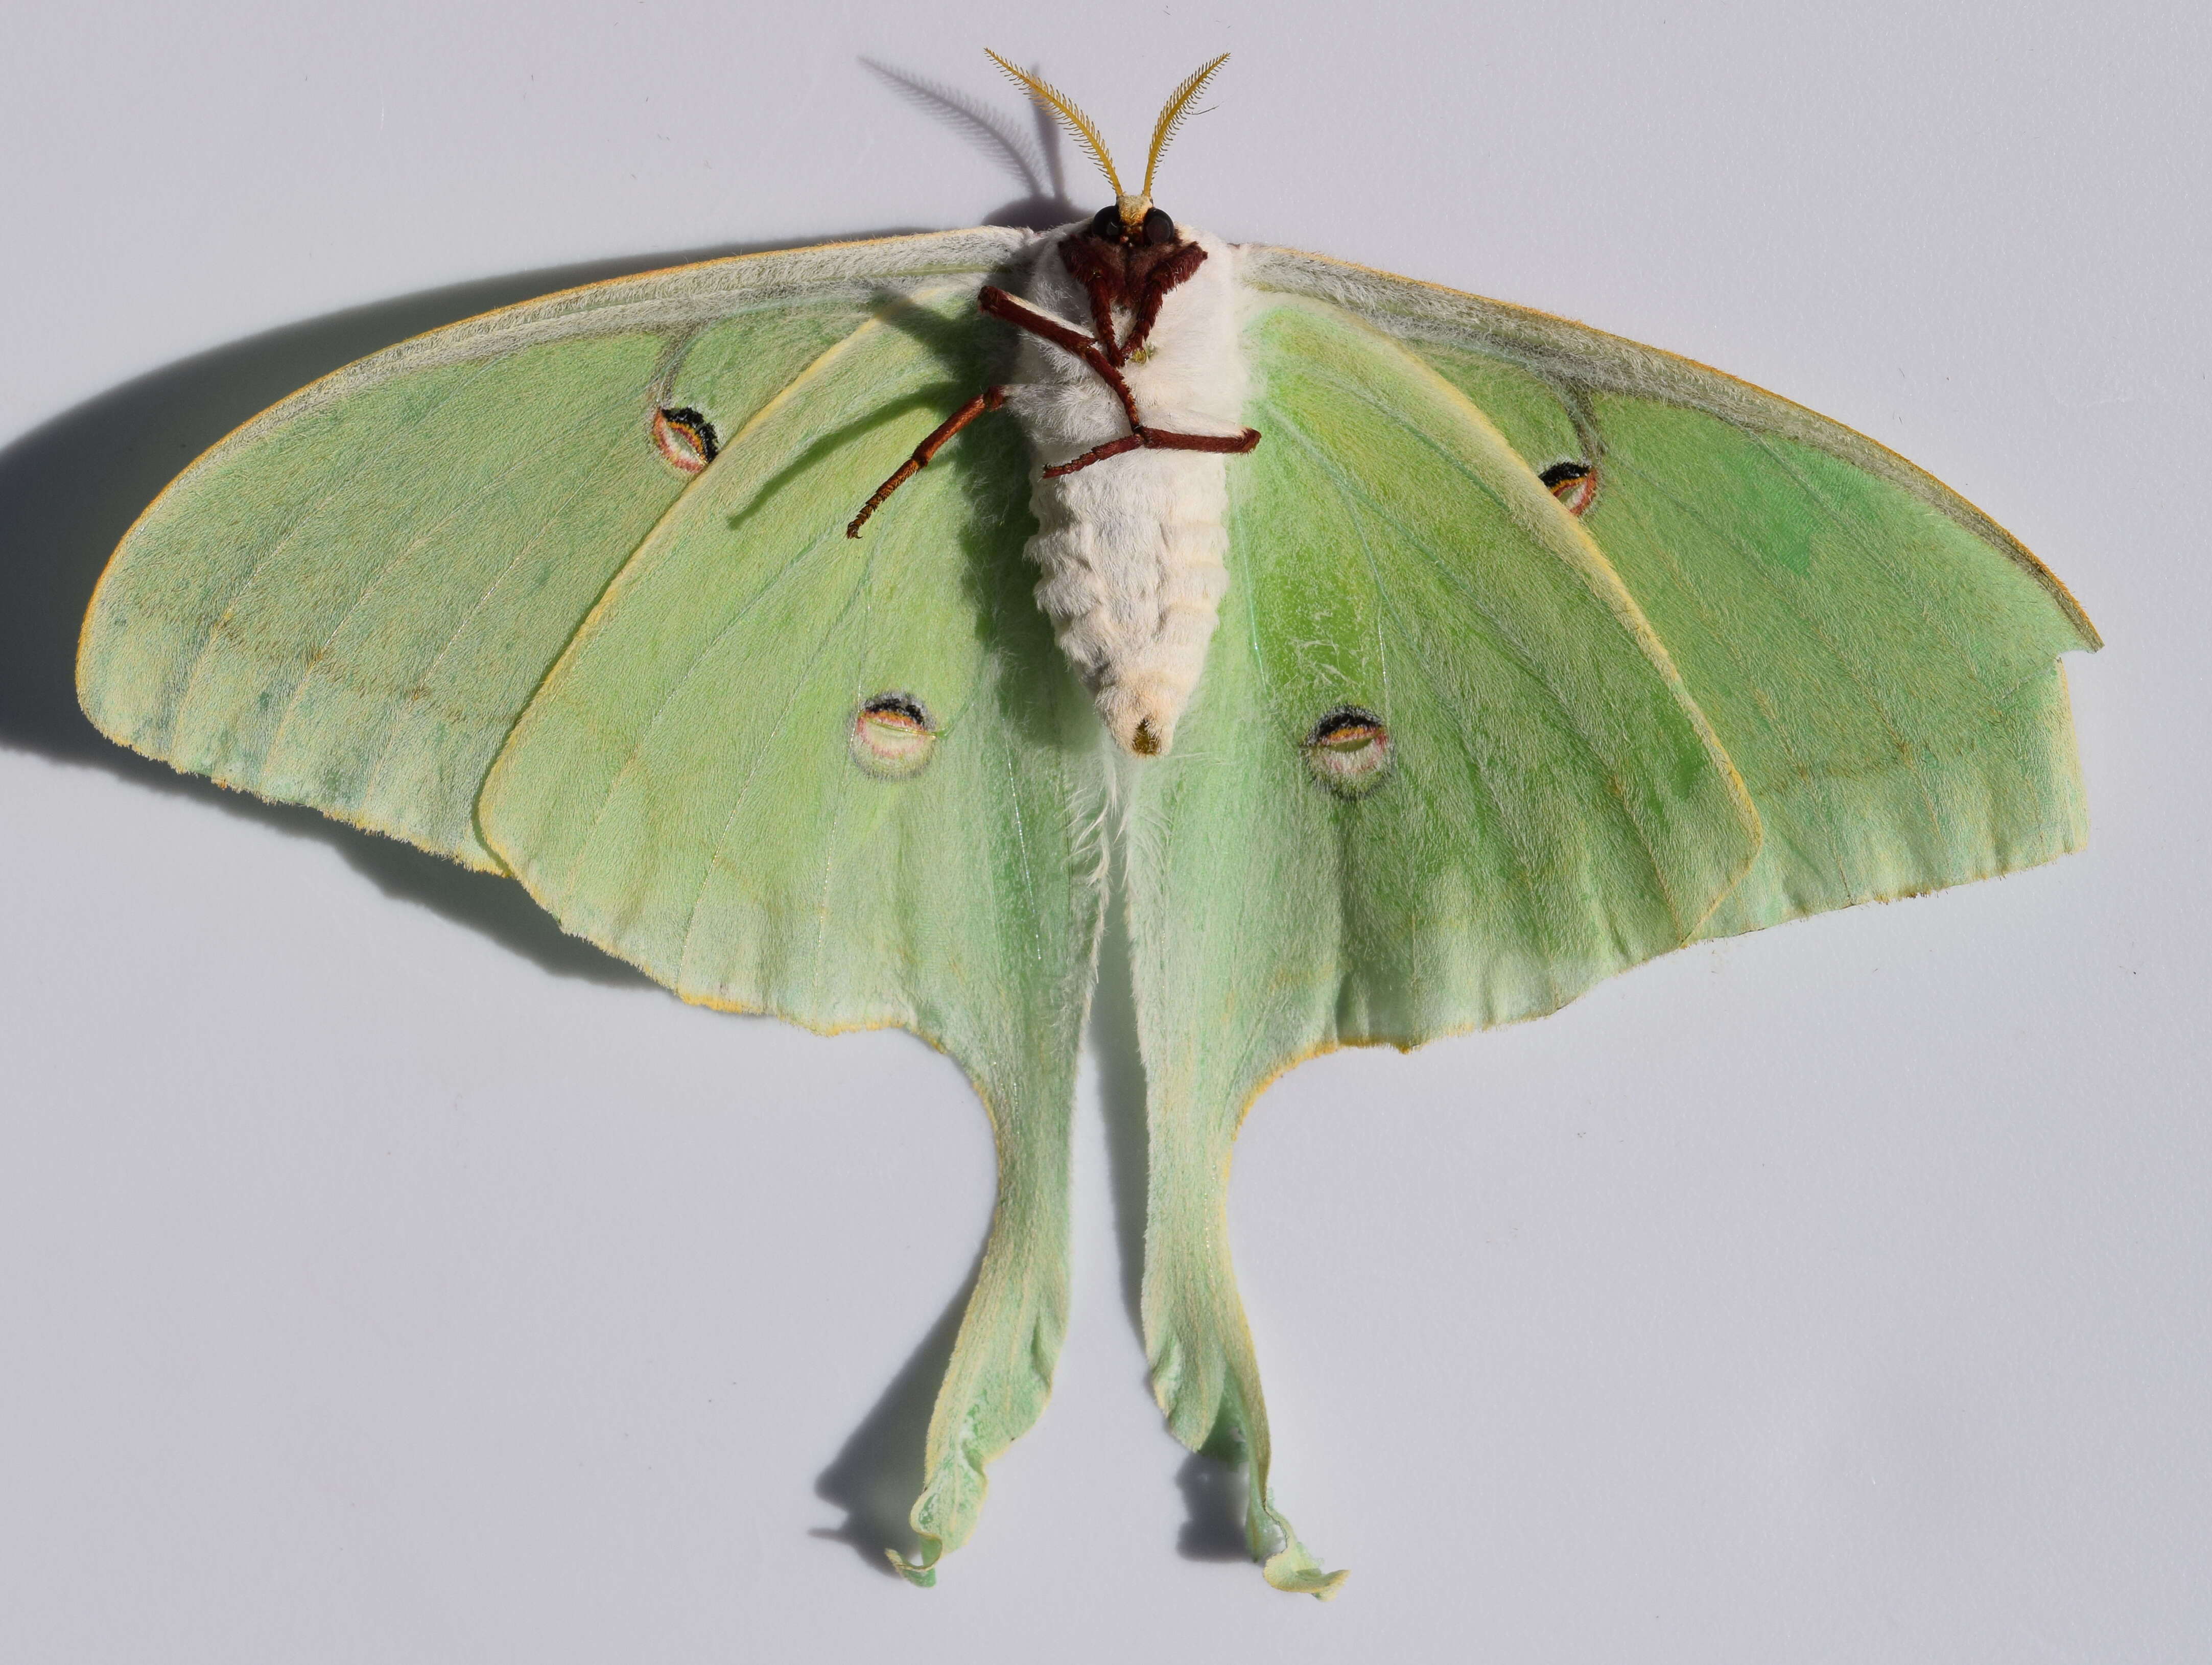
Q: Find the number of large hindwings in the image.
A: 2